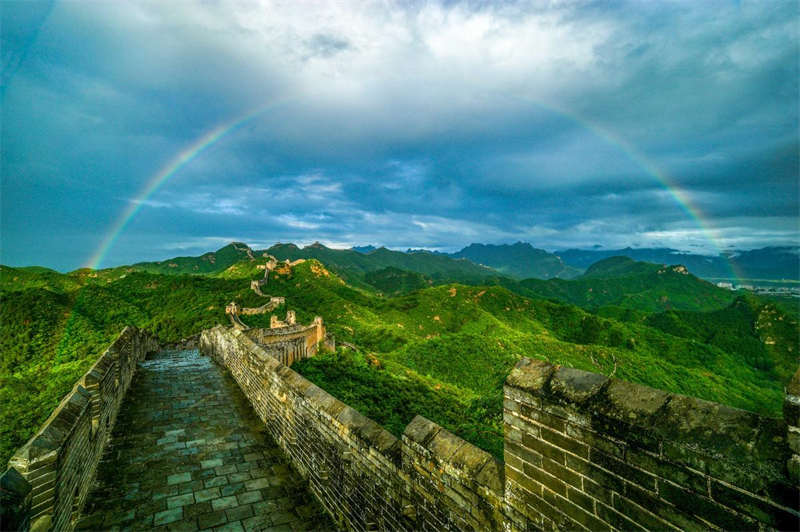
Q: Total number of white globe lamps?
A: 0